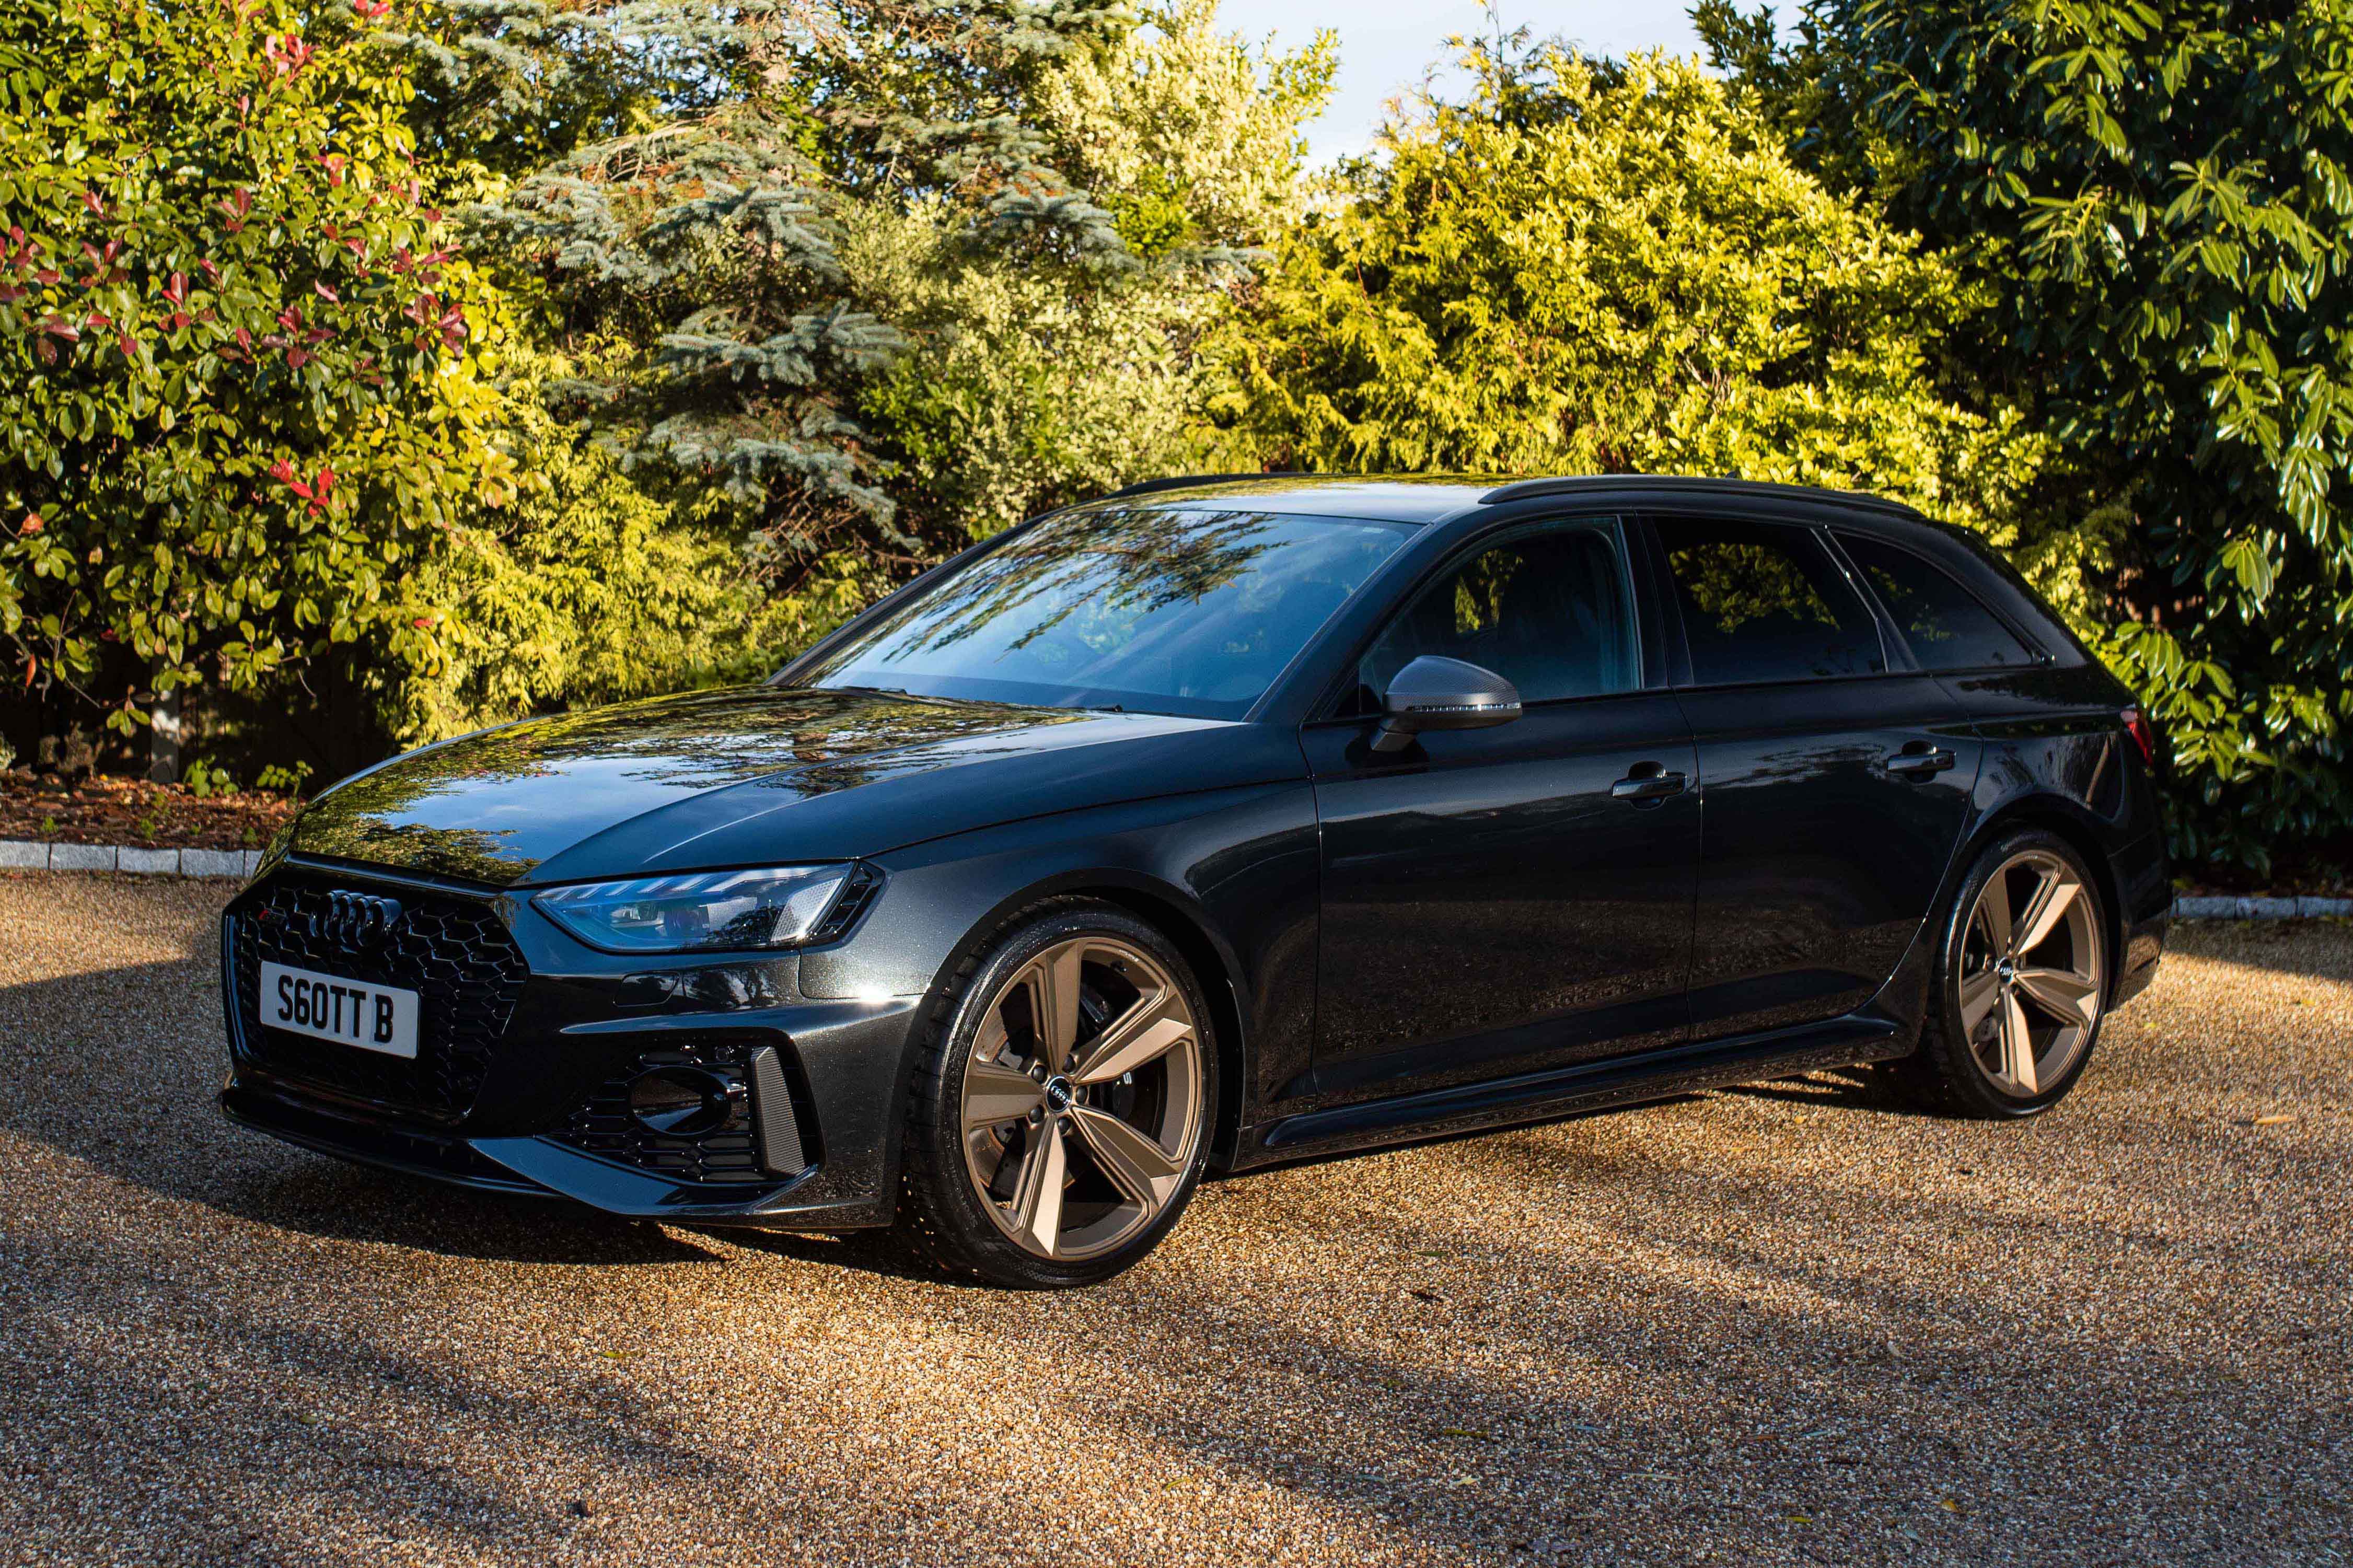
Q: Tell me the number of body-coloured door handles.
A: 2